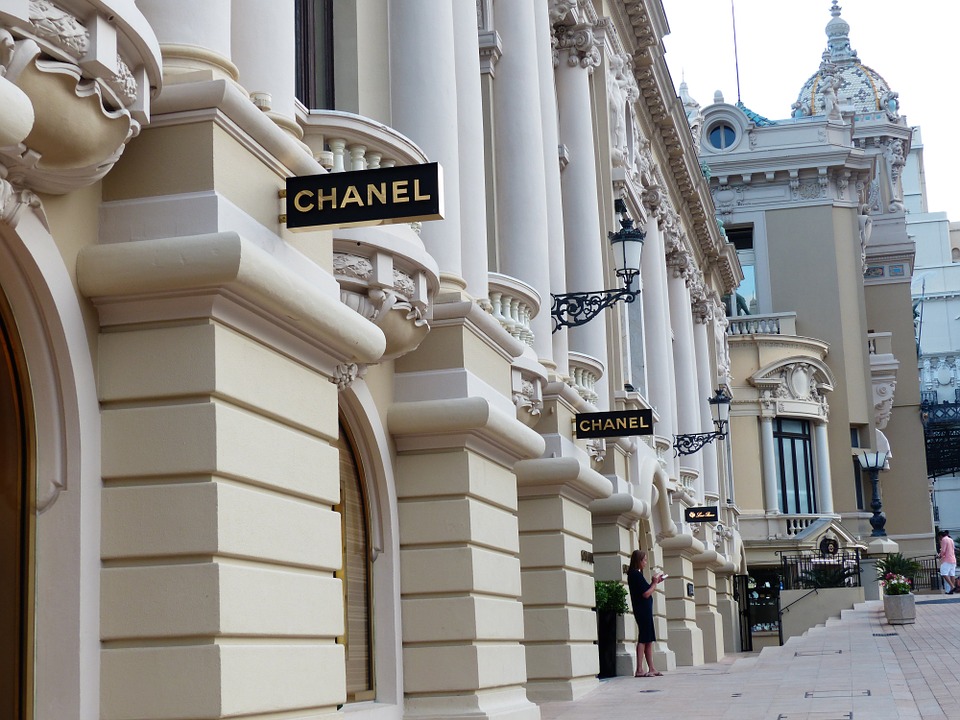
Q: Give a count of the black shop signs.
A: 3